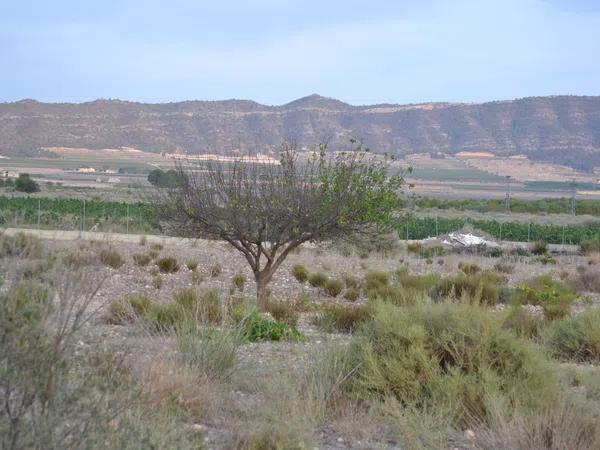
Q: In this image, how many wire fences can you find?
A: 1